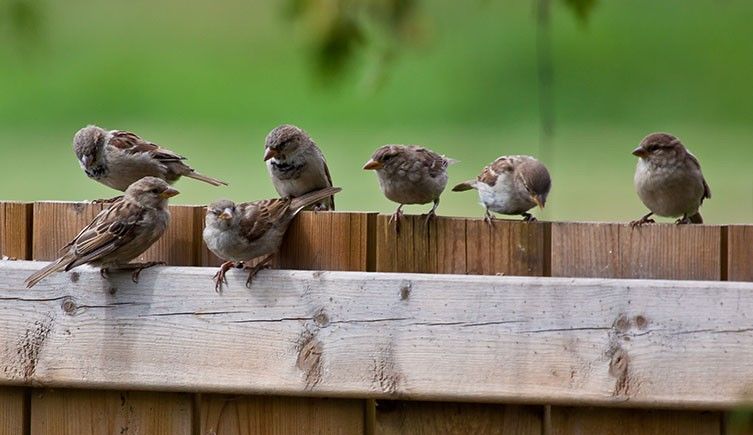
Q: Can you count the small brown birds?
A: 7